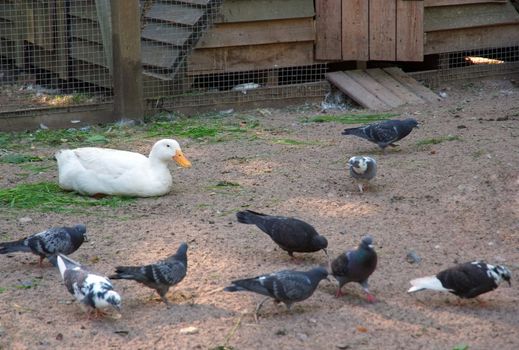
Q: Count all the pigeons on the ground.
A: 9